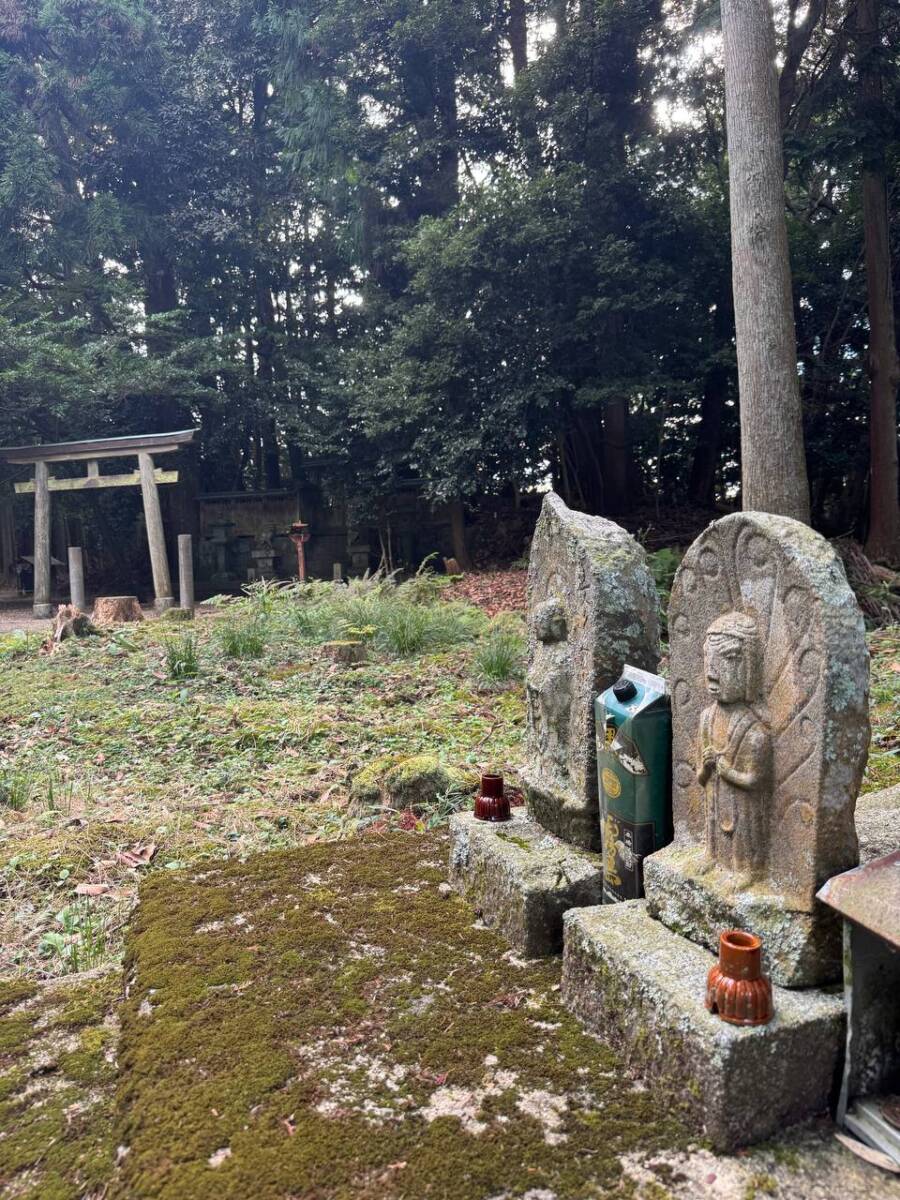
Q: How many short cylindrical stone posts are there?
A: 2